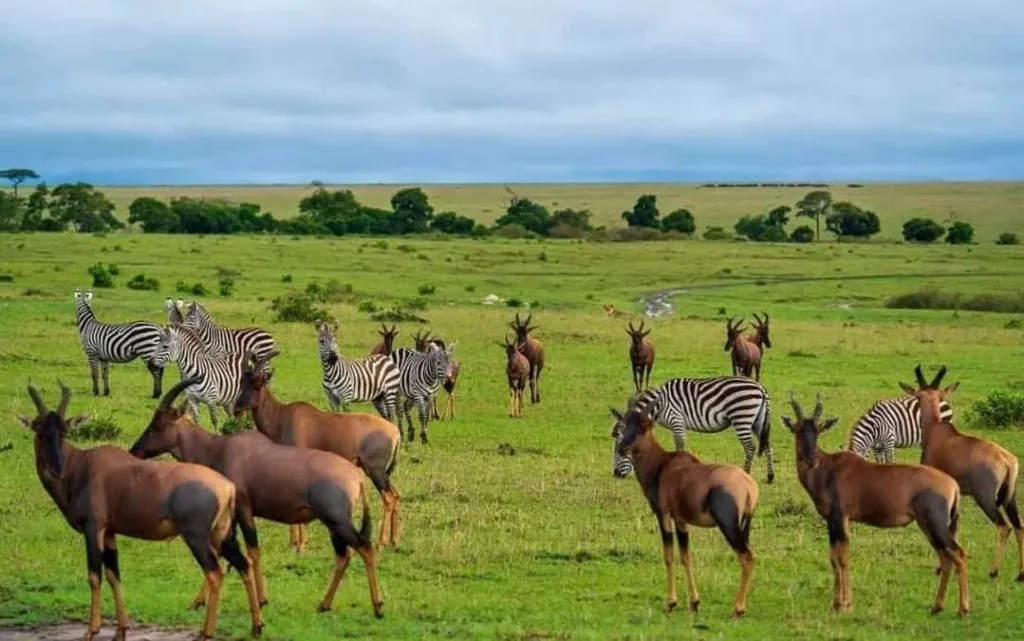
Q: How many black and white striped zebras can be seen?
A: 8